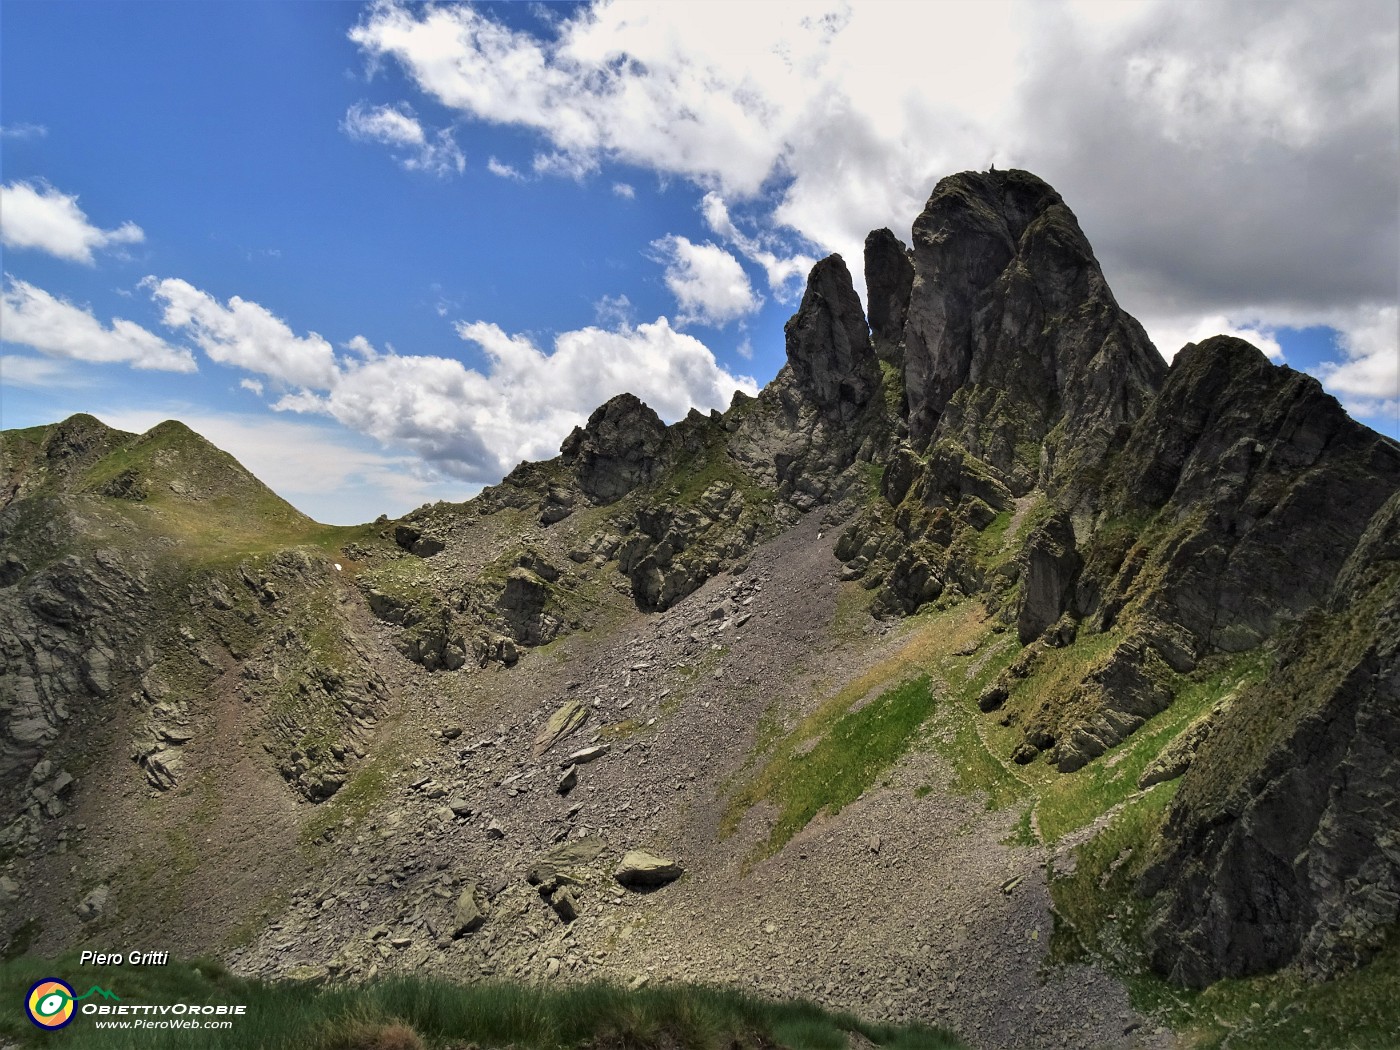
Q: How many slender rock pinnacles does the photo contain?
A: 2